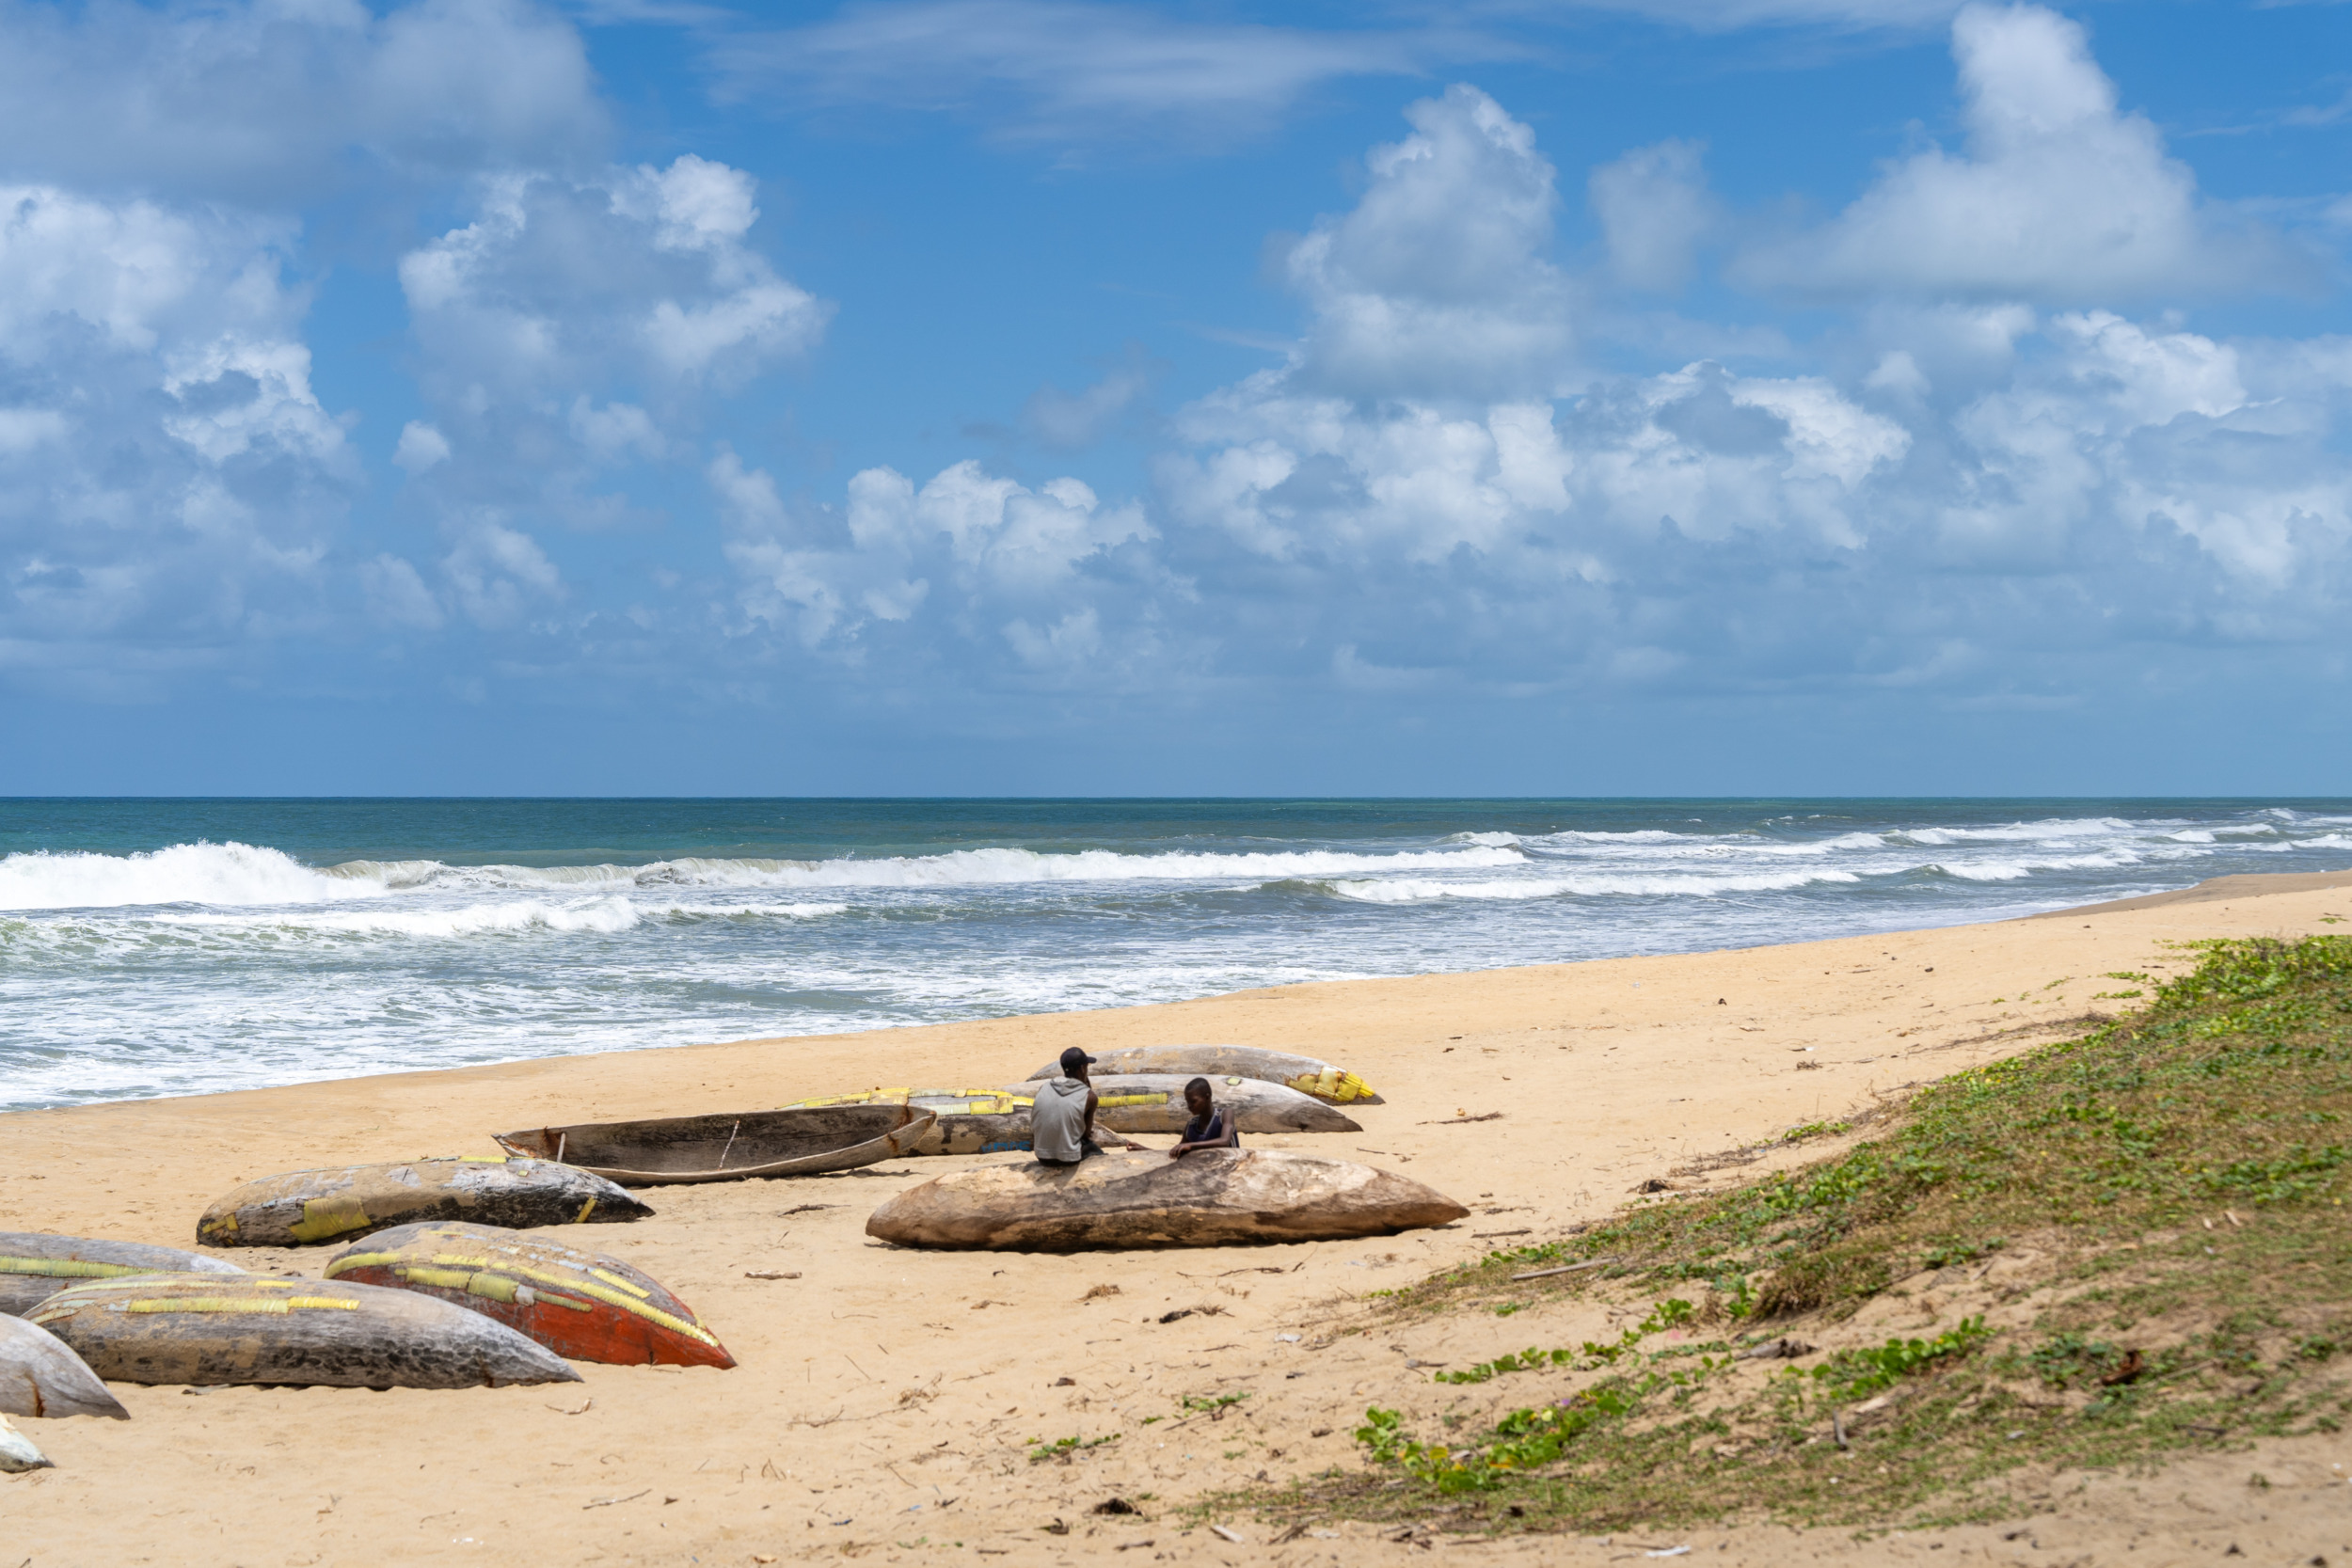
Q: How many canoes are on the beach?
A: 11